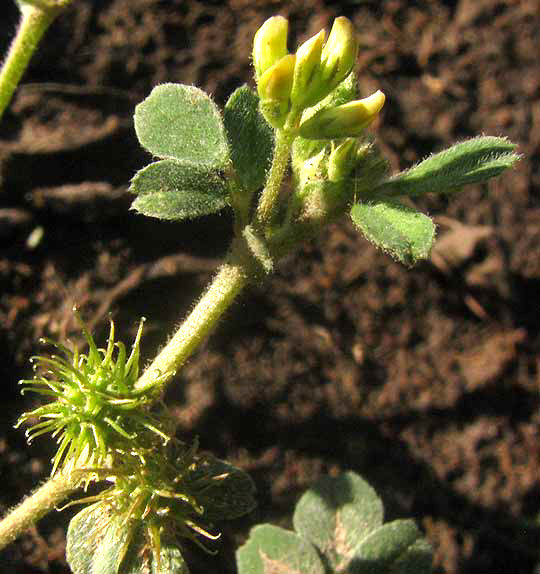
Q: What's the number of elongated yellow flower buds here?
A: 5